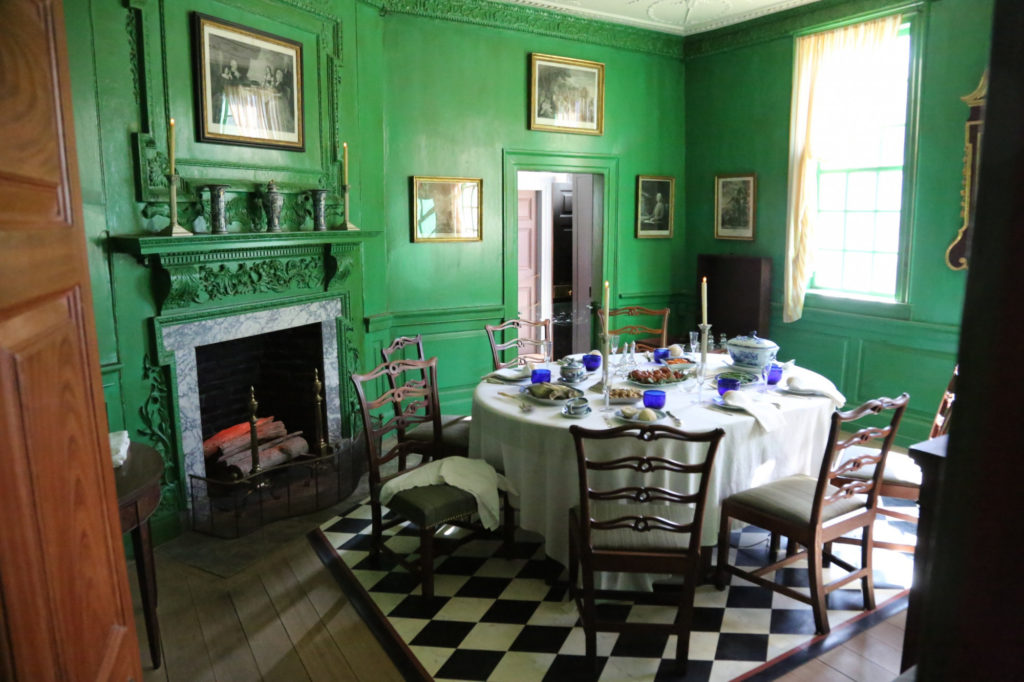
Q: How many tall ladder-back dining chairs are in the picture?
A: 7